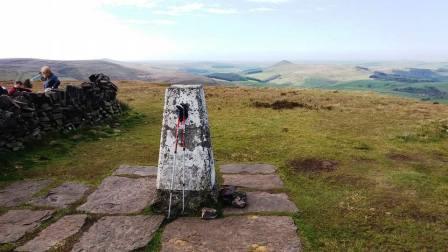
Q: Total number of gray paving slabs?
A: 11